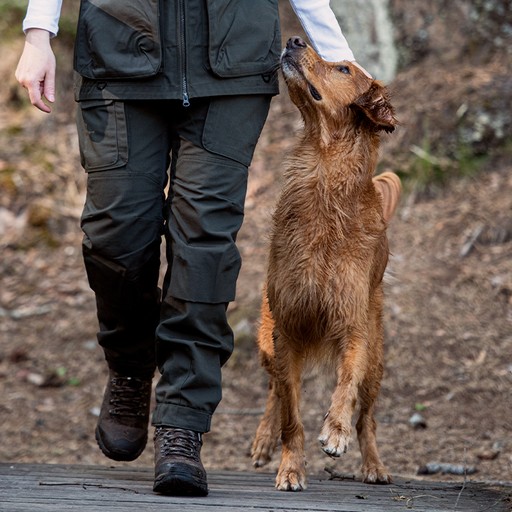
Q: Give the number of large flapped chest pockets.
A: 2